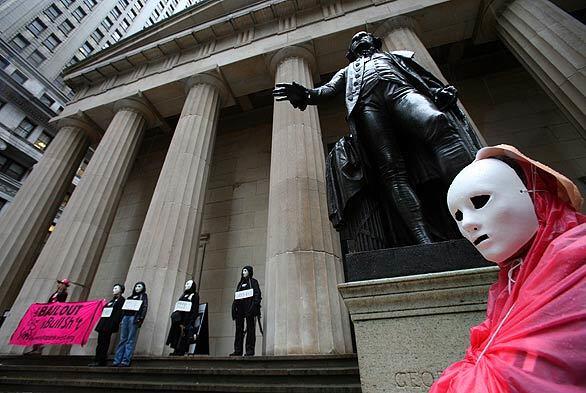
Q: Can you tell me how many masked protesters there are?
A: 5